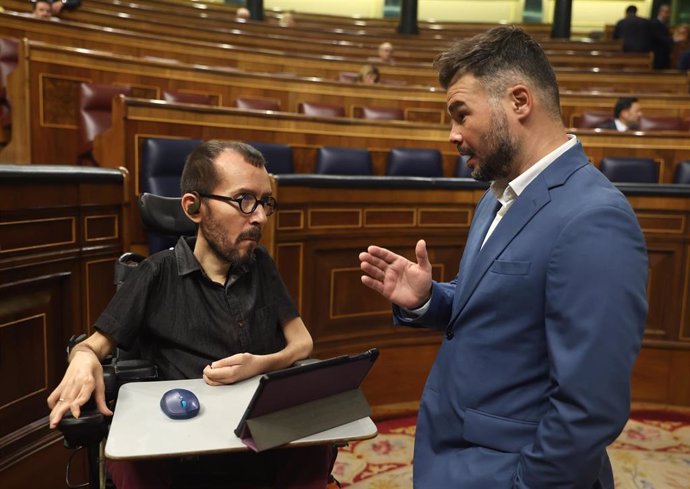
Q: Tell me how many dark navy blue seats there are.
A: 7